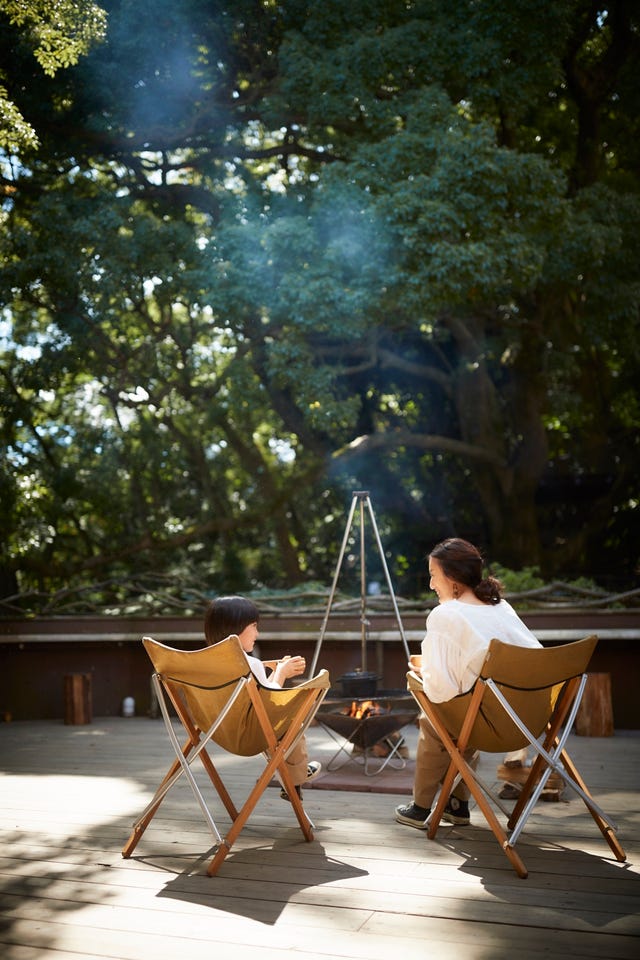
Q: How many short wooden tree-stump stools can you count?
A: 2